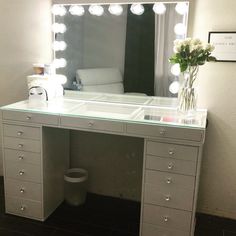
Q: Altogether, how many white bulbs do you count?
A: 15